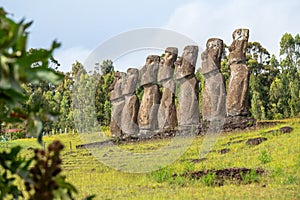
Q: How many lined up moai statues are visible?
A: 7